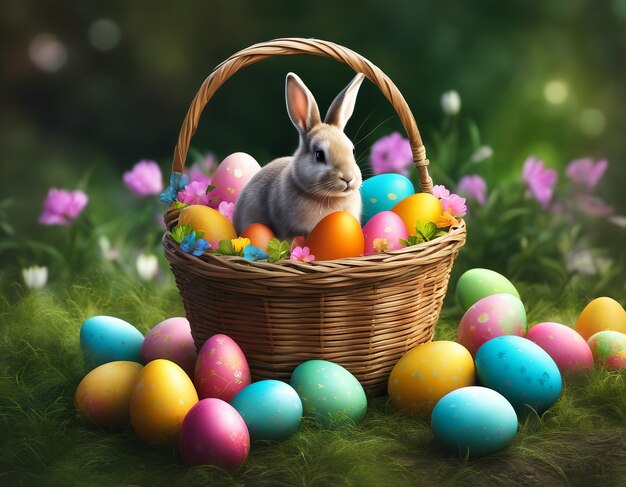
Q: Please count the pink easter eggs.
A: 7